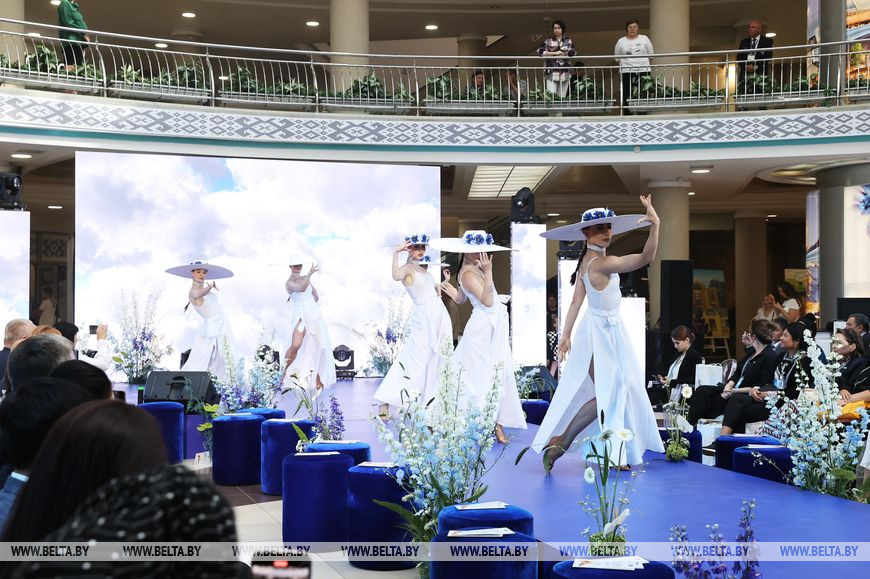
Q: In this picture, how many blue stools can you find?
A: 14